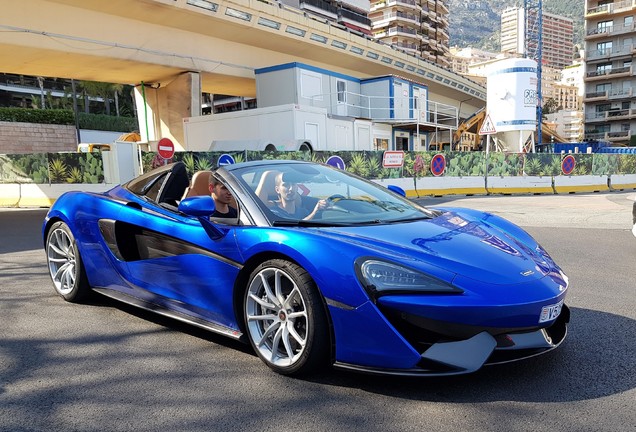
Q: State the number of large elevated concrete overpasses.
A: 1